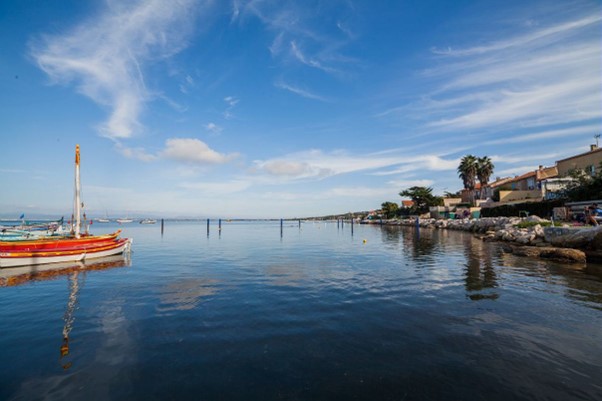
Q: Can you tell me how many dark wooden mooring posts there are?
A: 10